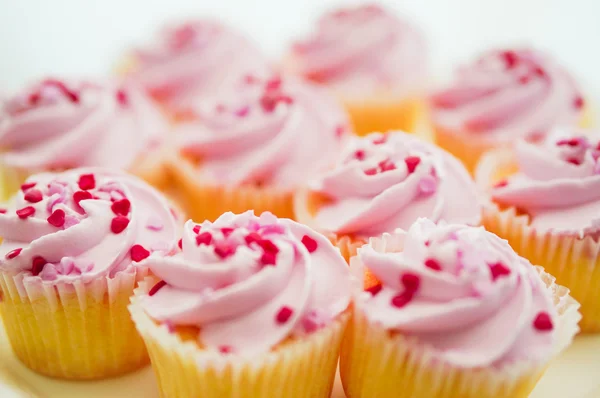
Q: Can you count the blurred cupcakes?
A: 5